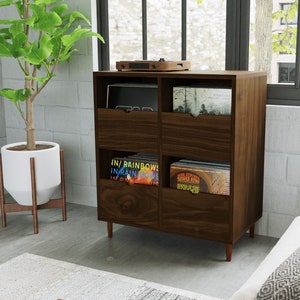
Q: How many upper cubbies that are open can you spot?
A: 2